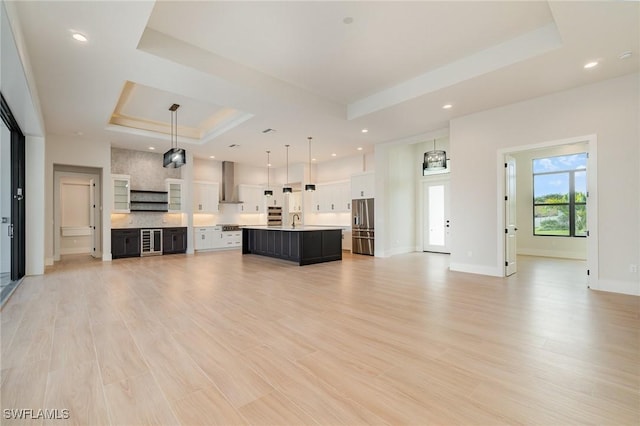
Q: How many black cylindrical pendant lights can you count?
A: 3